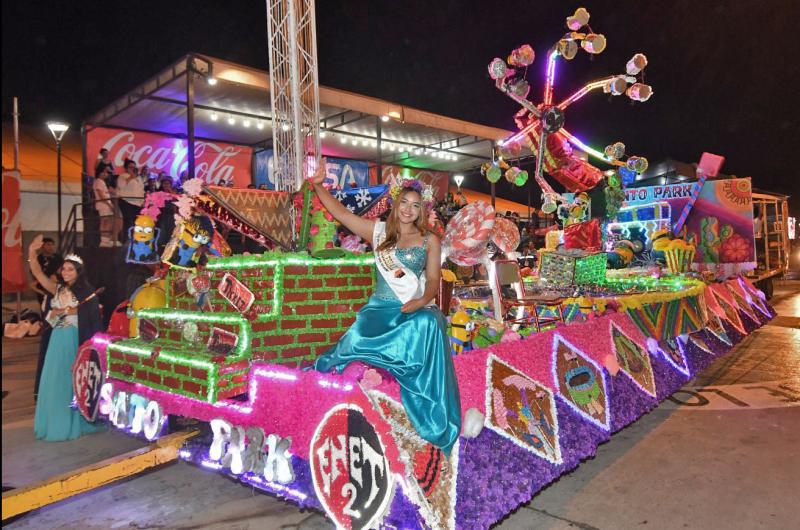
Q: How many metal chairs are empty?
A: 1